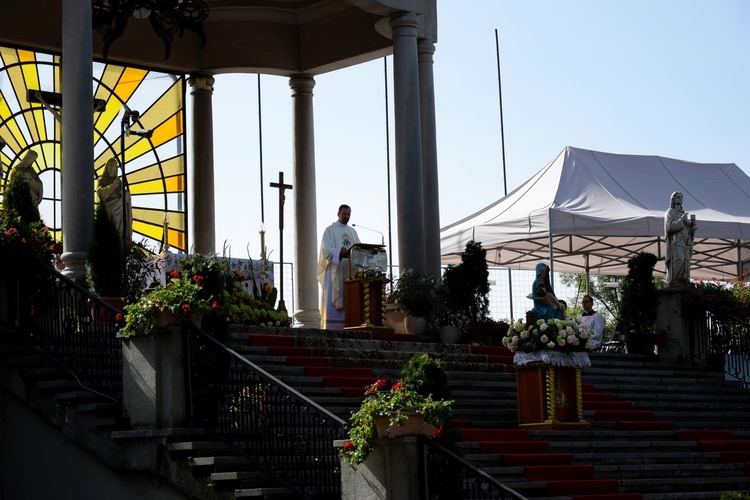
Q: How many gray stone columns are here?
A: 5